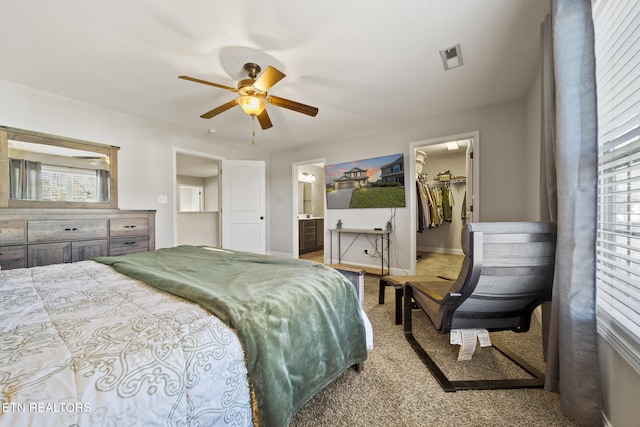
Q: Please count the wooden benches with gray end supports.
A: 1